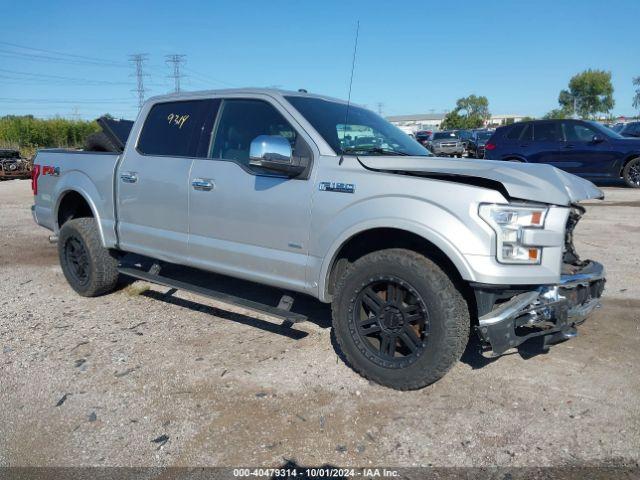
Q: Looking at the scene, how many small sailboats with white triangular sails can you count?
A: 0